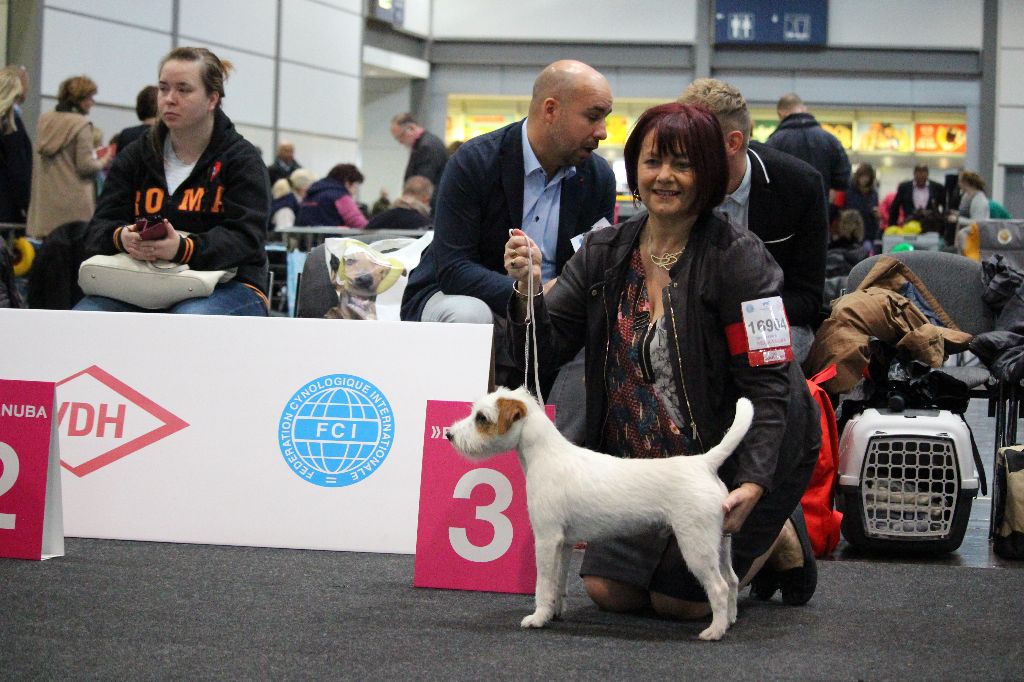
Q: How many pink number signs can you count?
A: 2